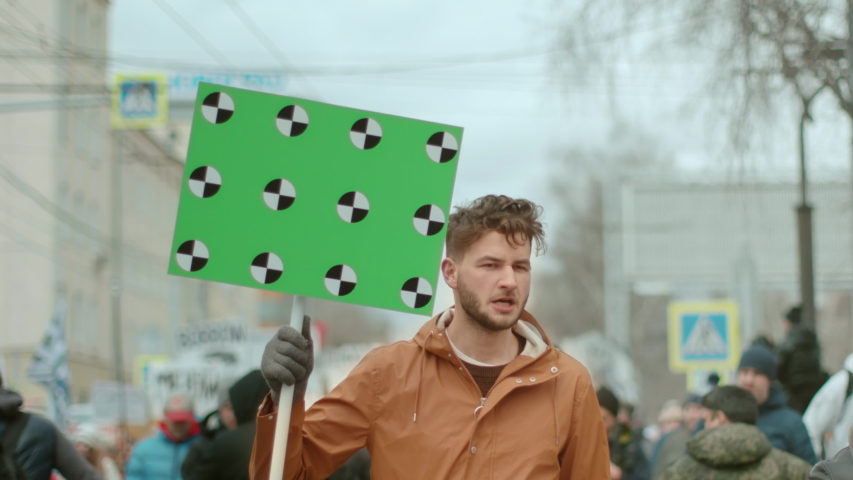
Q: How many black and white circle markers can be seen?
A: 12